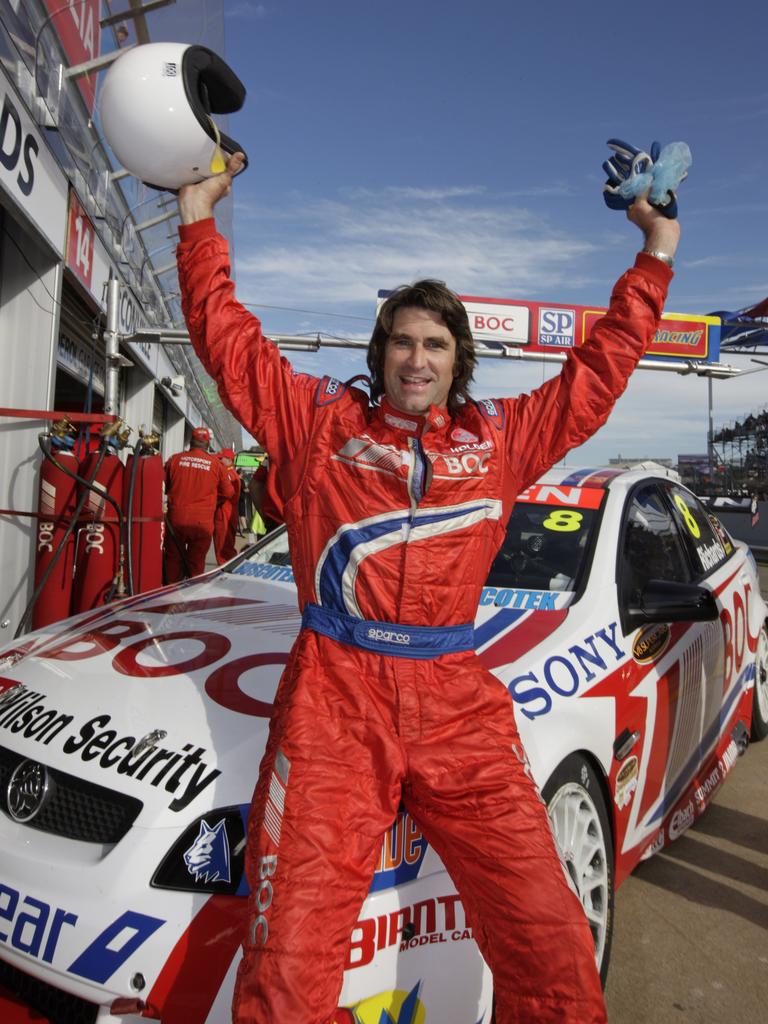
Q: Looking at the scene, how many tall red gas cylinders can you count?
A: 3